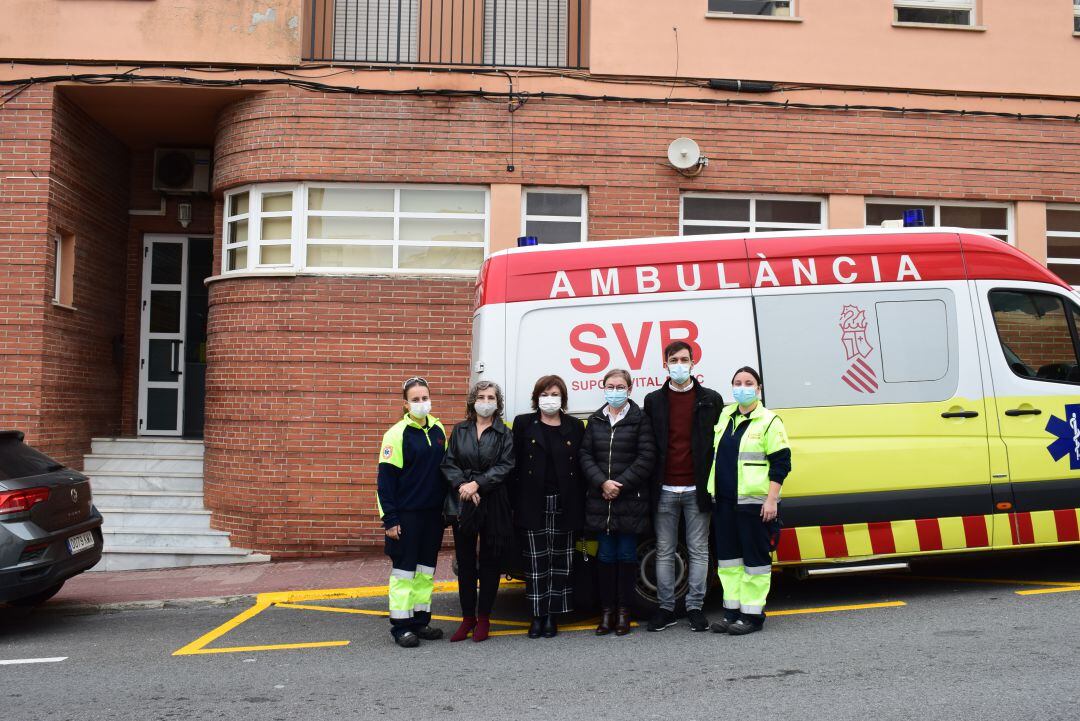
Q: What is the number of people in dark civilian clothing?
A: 4